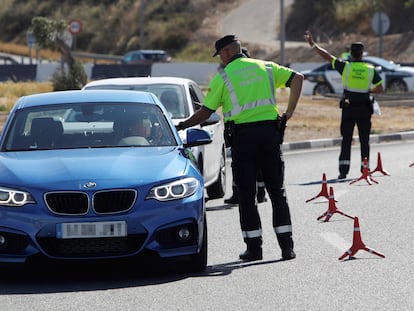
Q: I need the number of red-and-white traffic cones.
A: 5